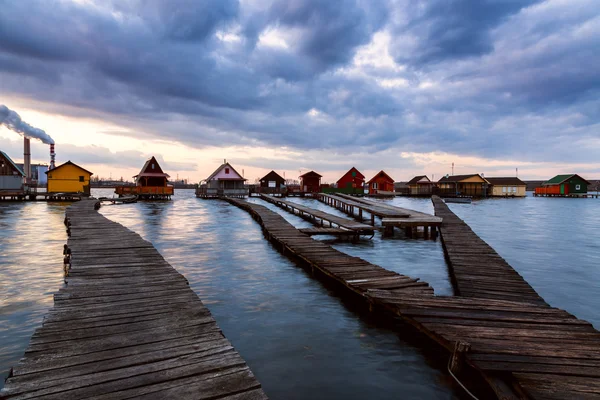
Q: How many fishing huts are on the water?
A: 12